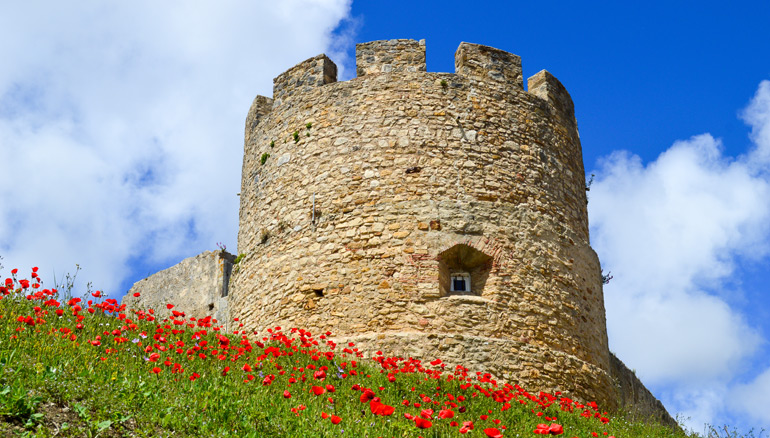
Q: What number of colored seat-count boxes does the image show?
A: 0